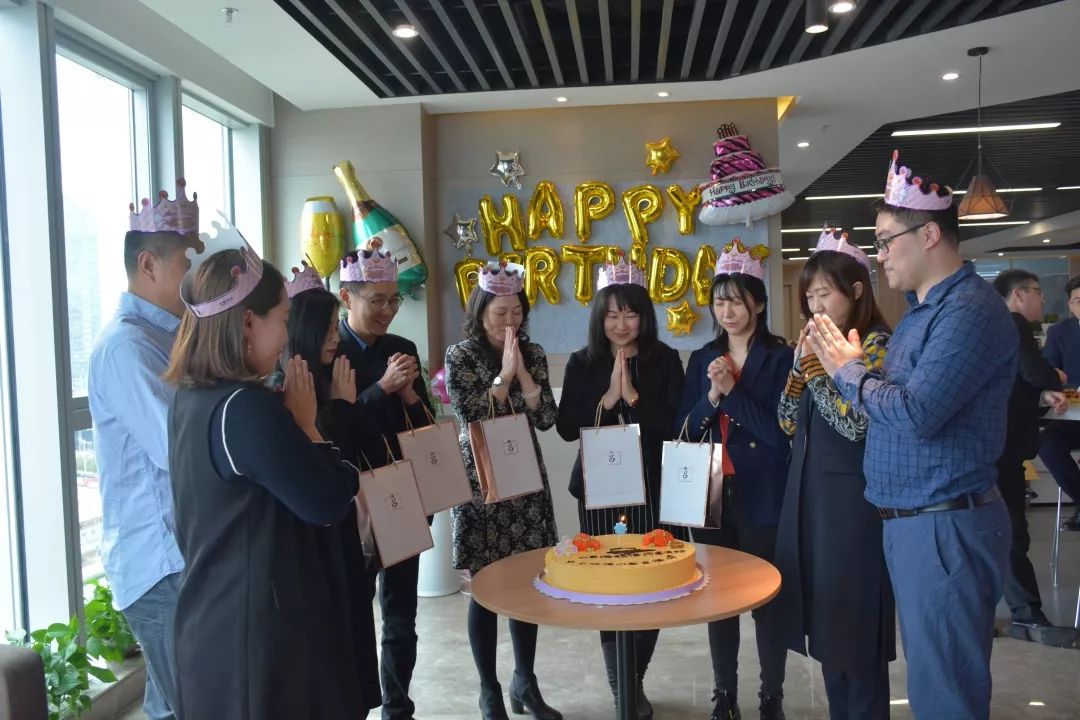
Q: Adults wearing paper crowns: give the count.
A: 9